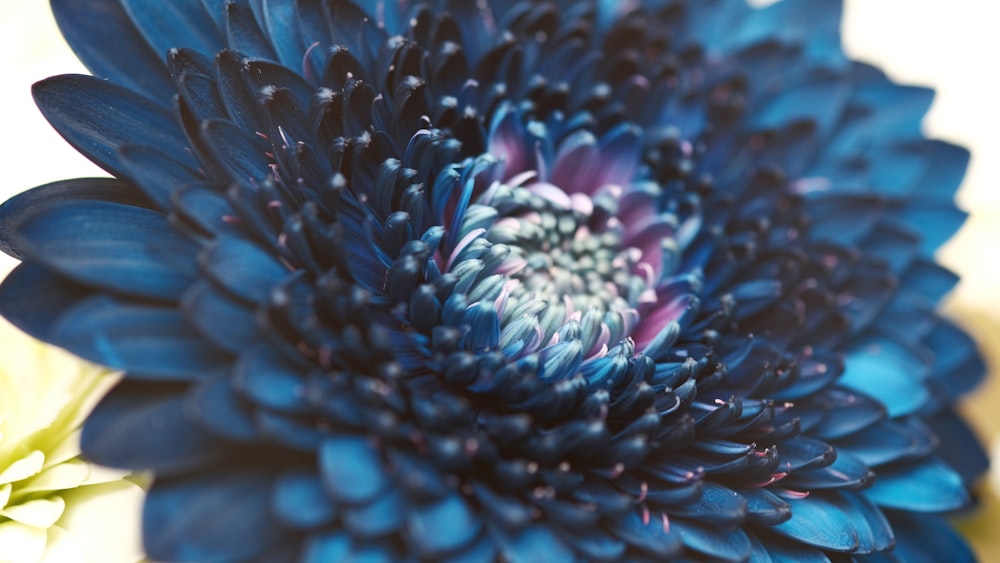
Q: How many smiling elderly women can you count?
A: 0